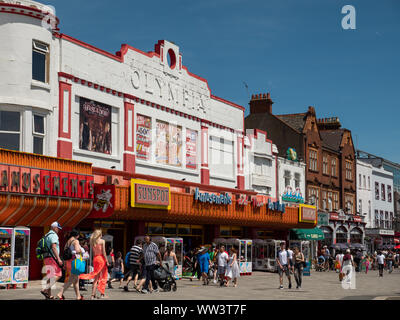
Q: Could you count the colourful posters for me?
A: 4